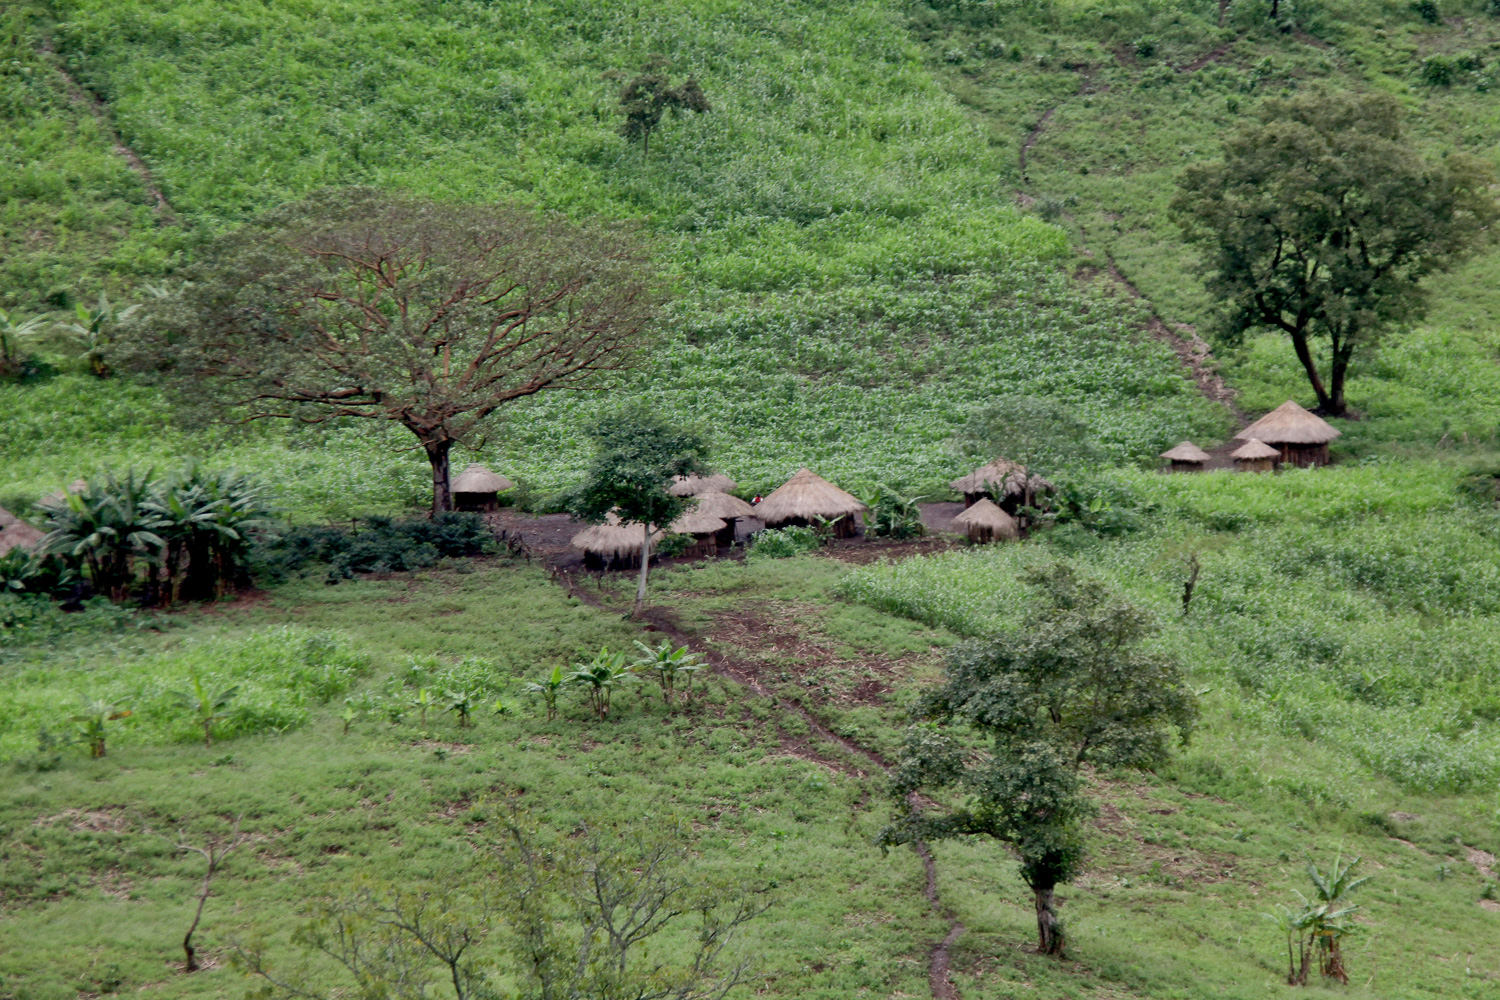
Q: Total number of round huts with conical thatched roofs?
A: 13